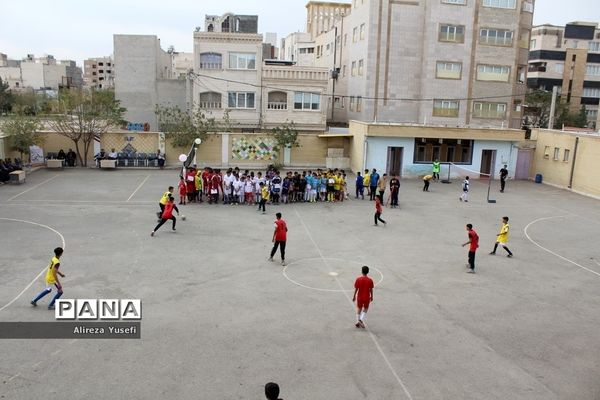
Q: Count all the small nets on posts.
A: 1